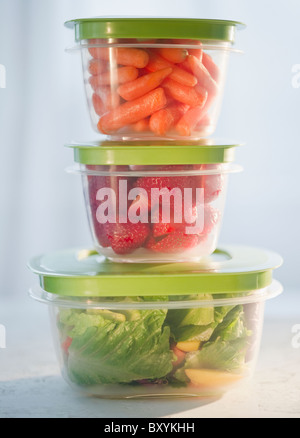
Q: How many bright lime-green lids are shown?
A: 3